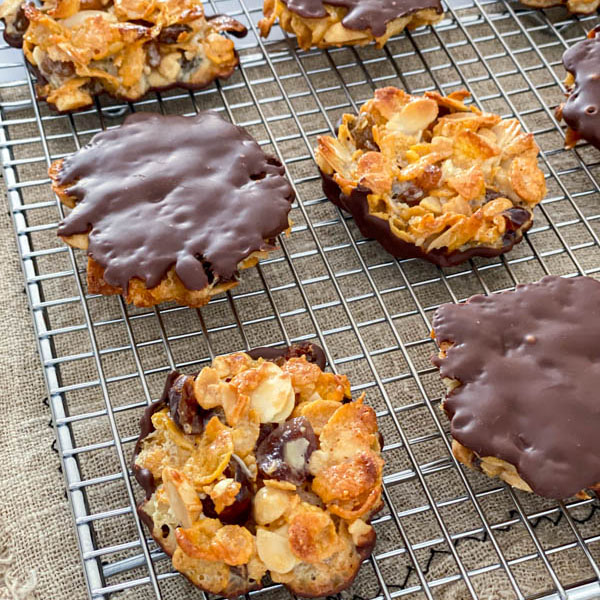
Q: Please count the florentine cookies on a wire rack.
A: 8